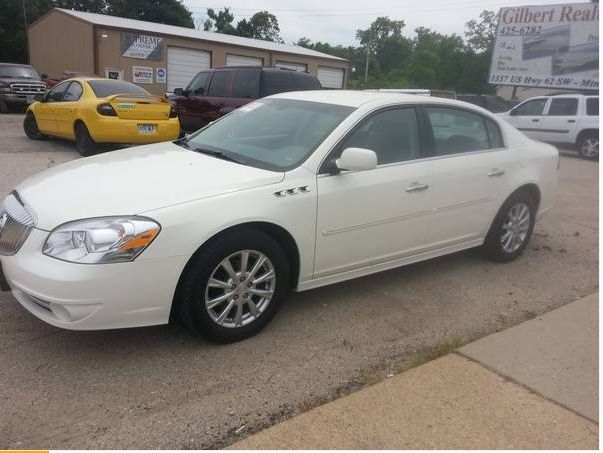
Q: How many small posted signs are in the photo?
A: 2